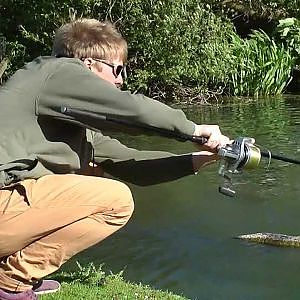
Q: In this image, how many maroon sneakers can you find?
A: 2